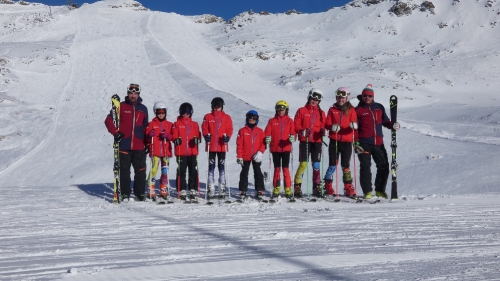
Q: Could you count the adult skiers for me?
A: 2